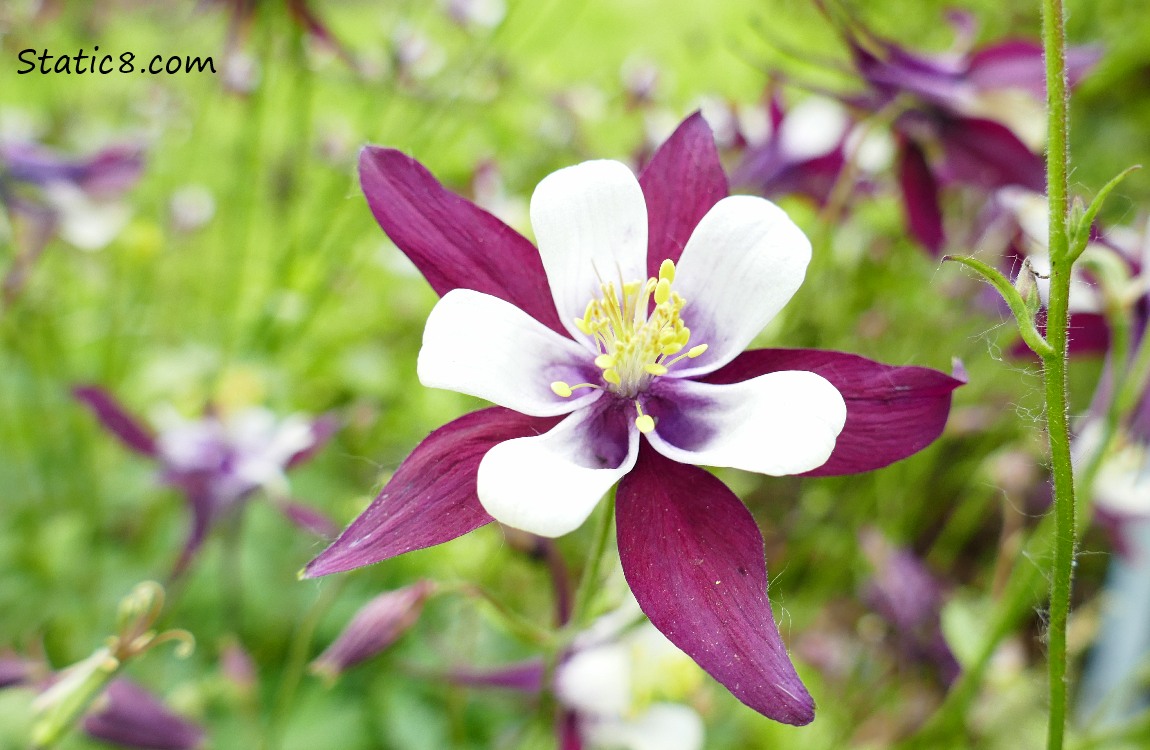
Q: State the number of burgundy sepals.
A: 5